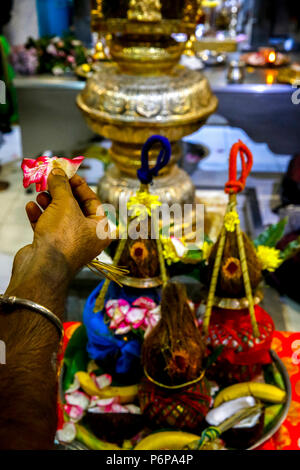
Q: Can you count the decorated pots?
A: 3